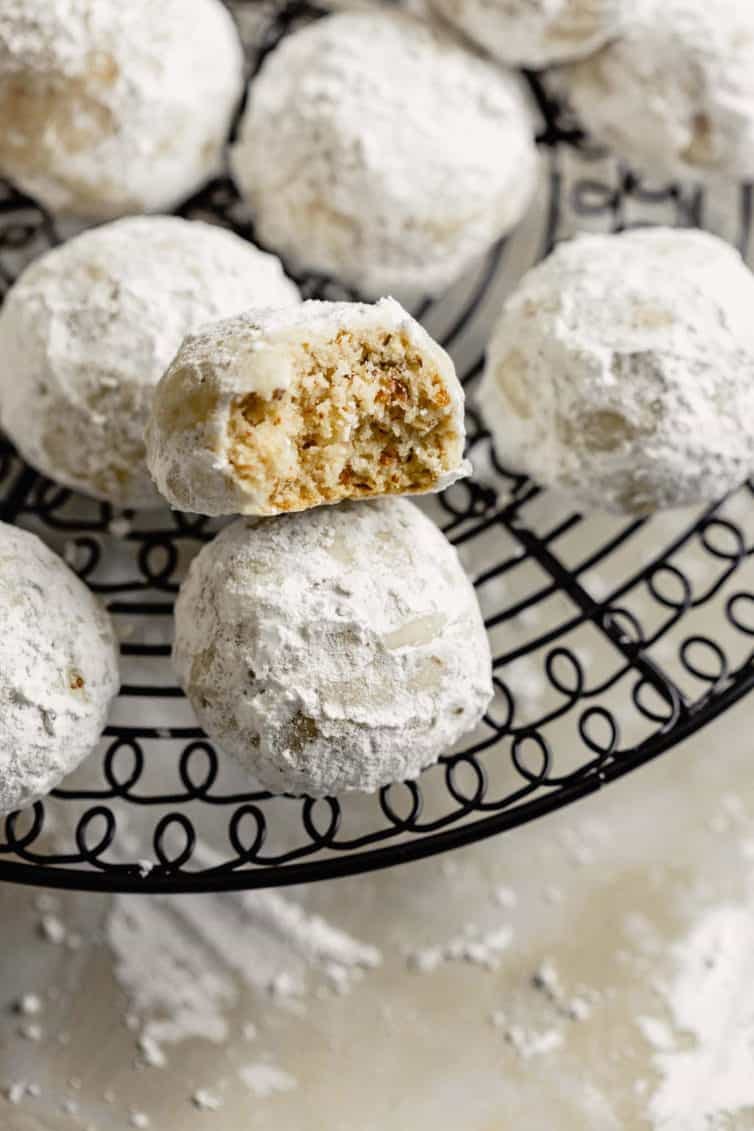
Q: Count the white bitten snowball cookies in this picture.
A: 1